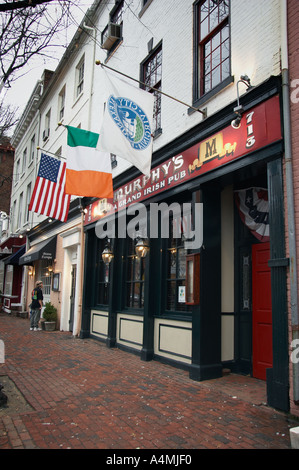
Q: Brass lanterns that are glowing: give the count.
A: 2